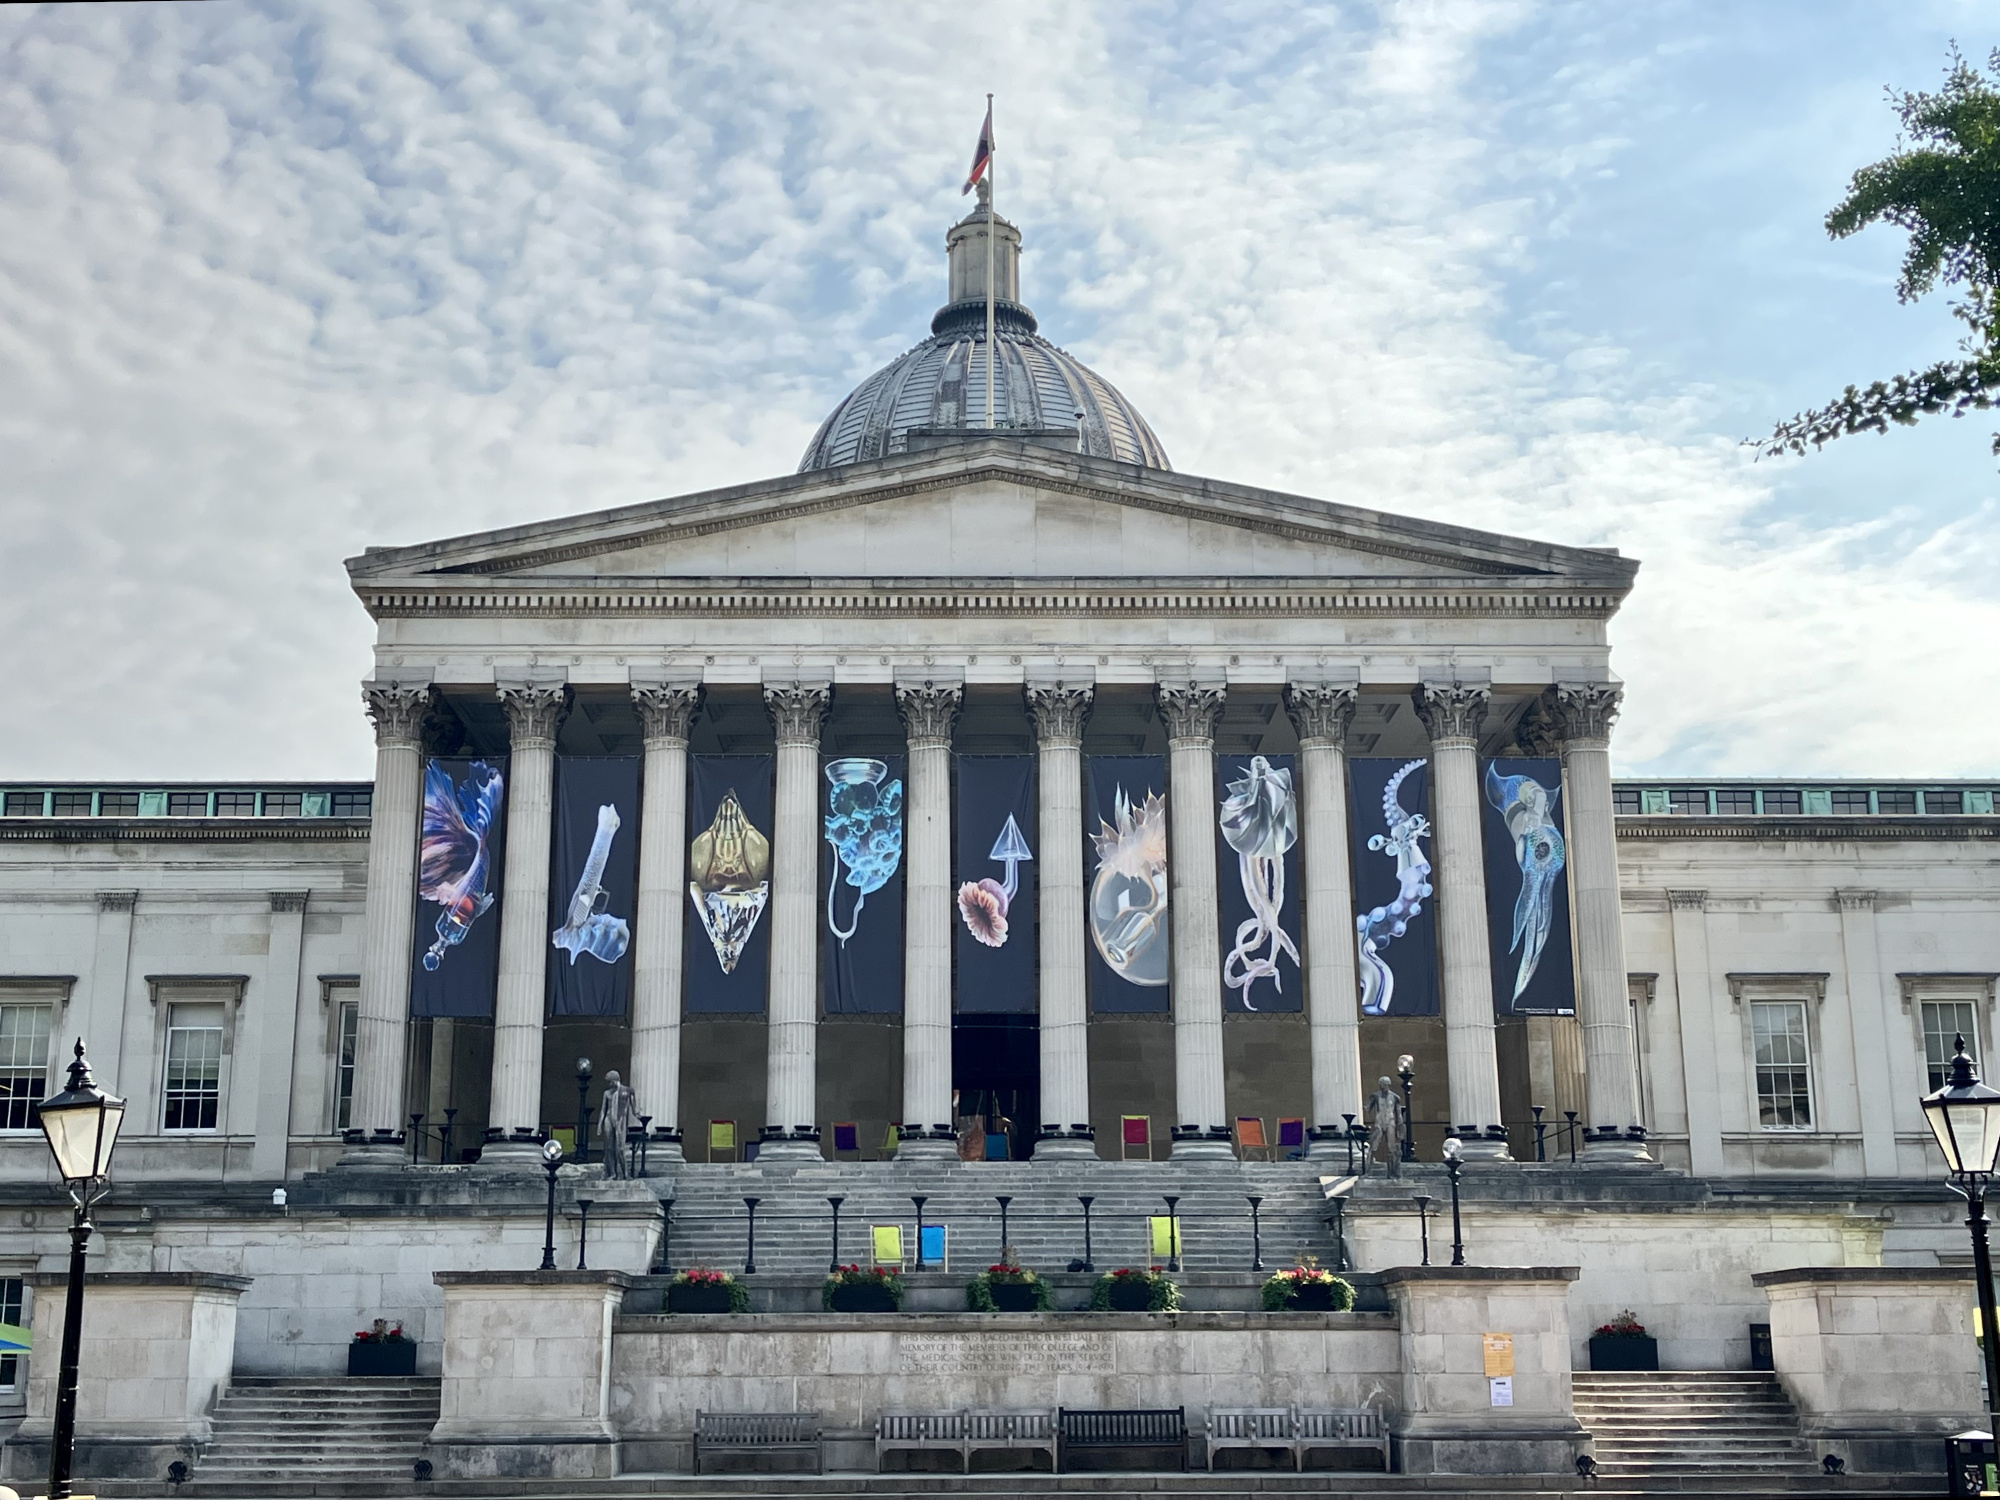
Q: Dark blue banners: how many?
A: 9